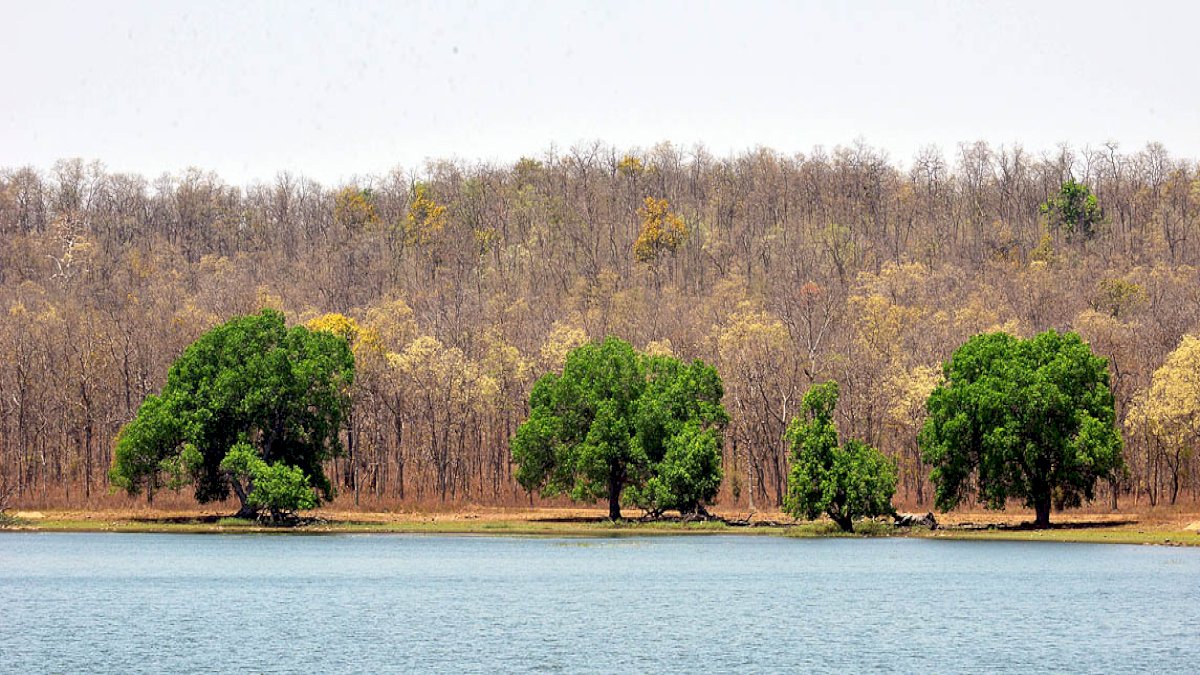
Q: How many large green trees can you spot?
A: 4